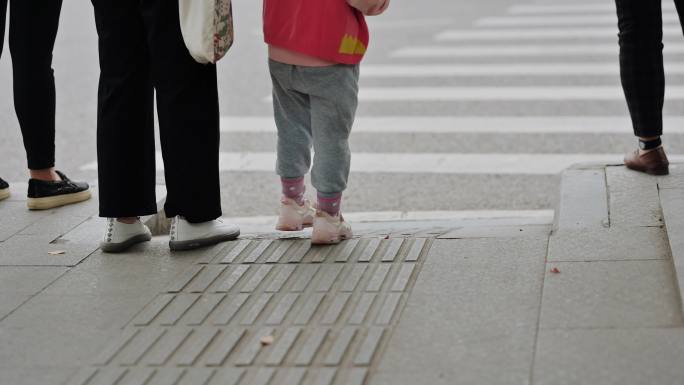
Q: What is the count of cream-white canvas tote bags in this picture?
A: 1